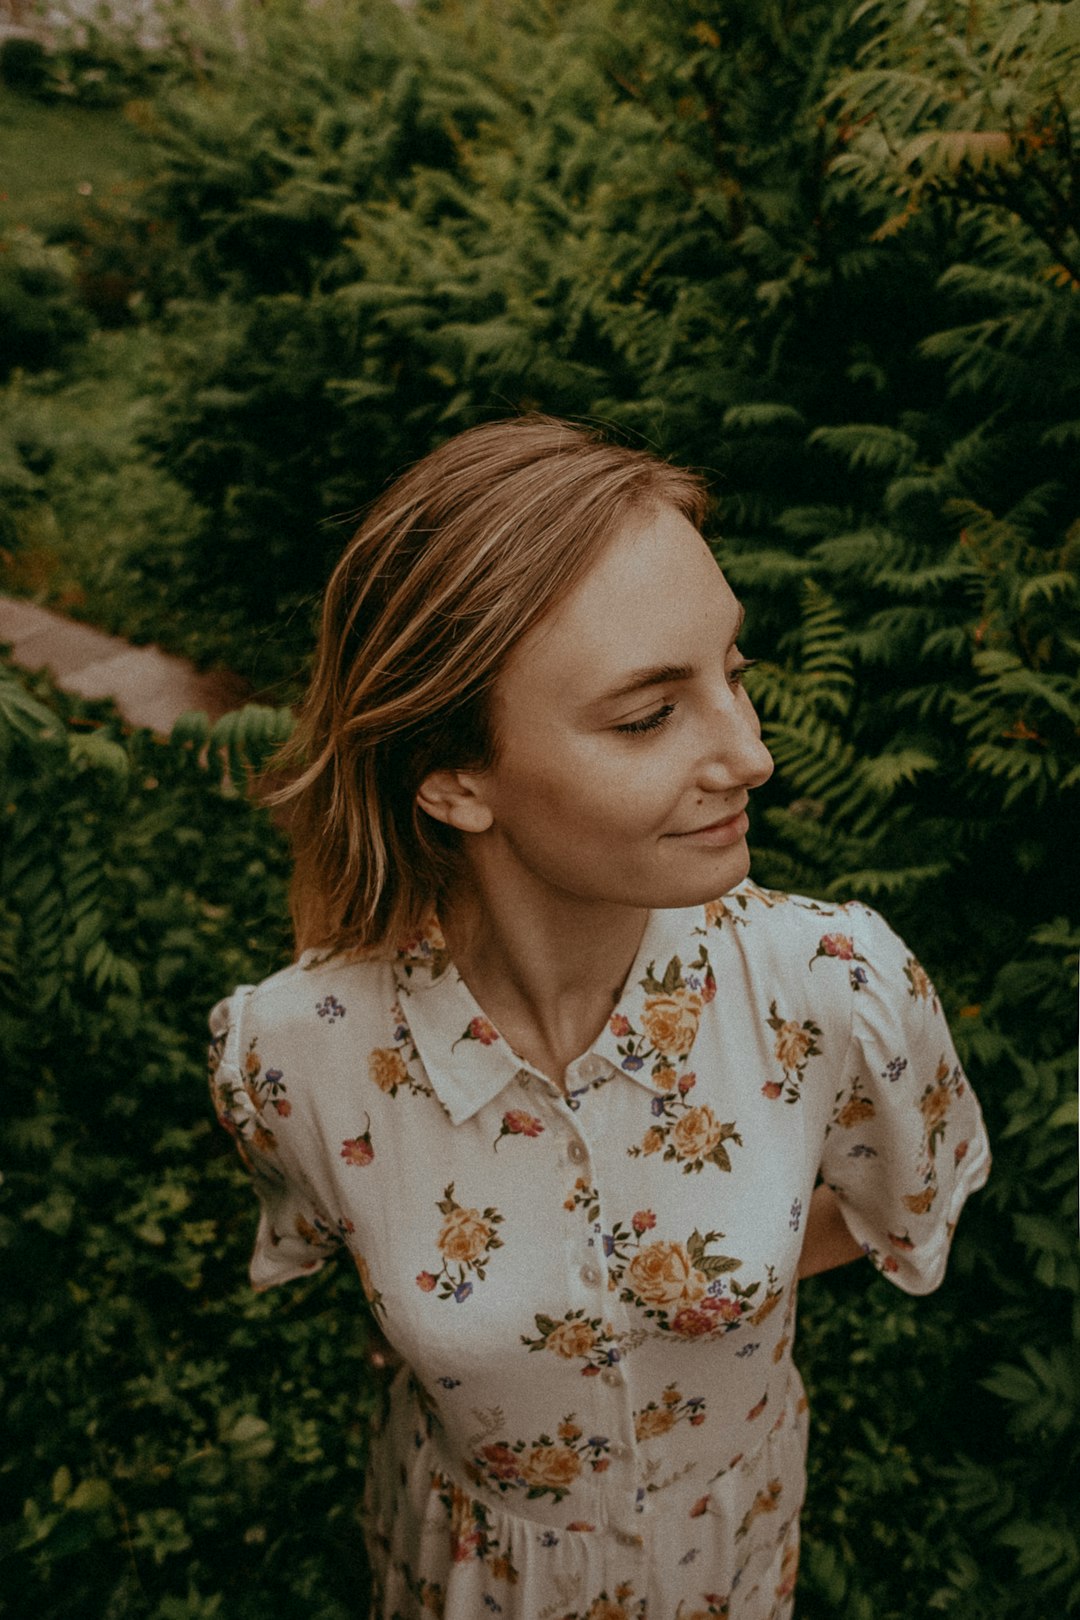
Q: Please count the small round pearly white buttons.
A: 5